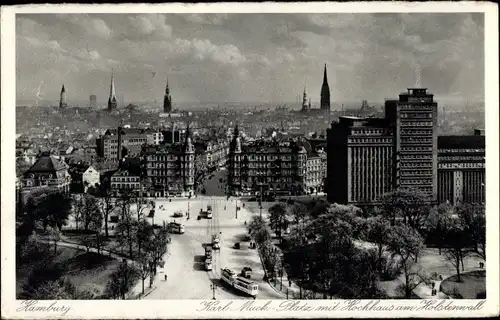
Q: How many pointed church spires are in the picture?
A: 5